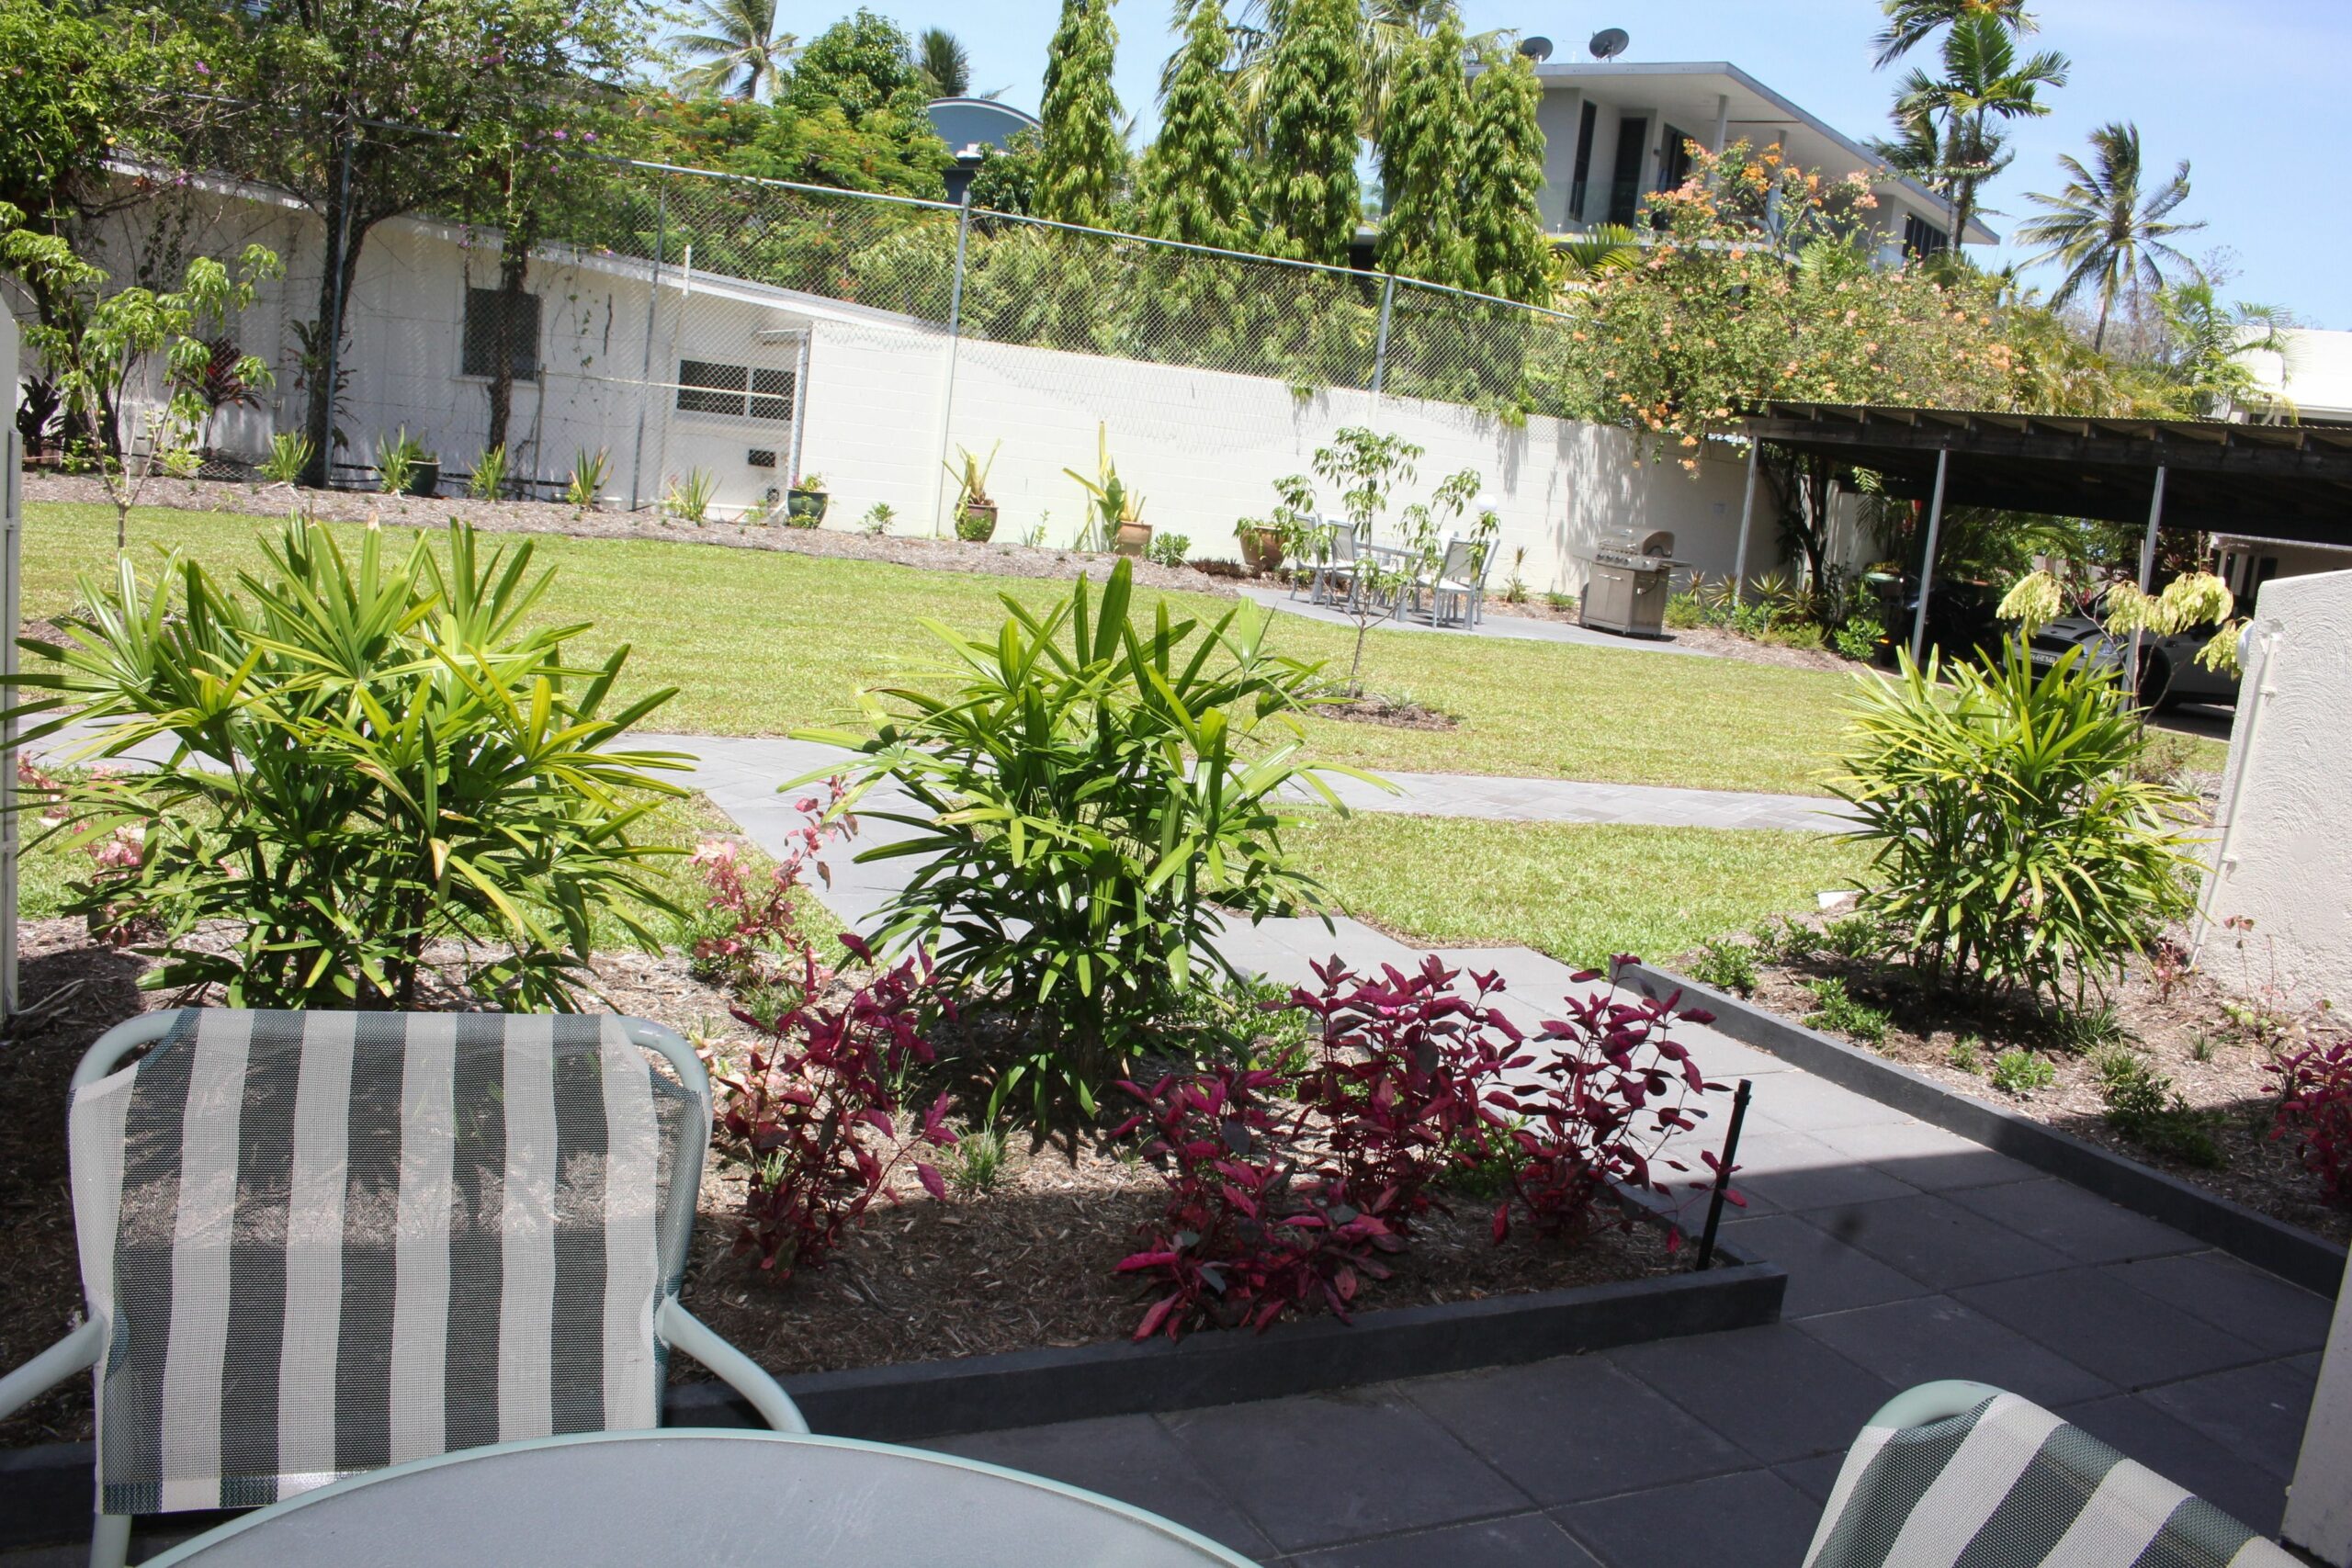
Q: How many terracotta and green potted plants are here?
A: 5